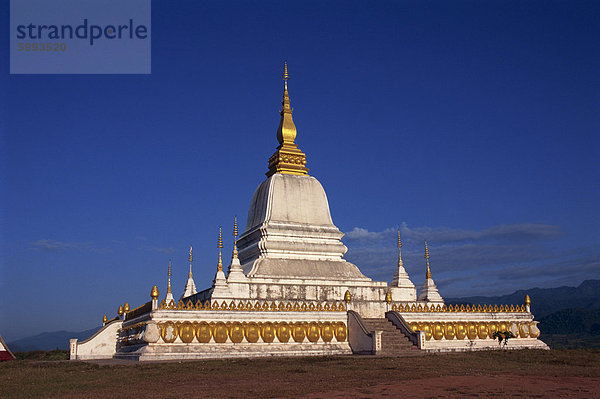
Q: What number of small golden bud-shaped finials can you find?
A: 7